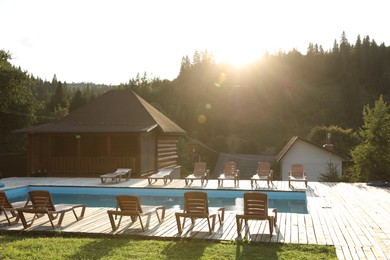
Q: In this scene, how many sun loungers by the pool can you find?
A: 11